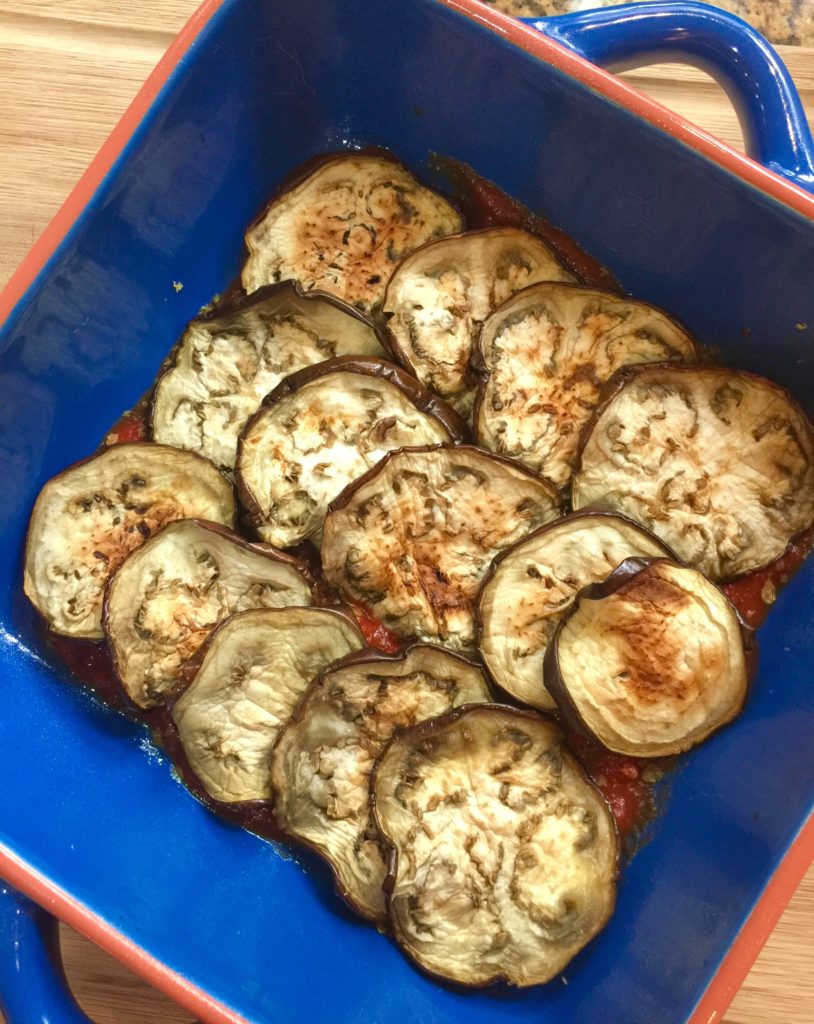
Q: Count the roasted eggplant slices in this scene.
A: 14